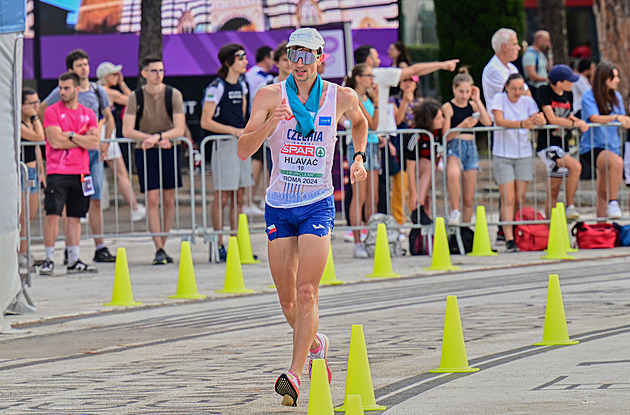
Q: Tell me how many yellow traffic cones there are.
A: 15